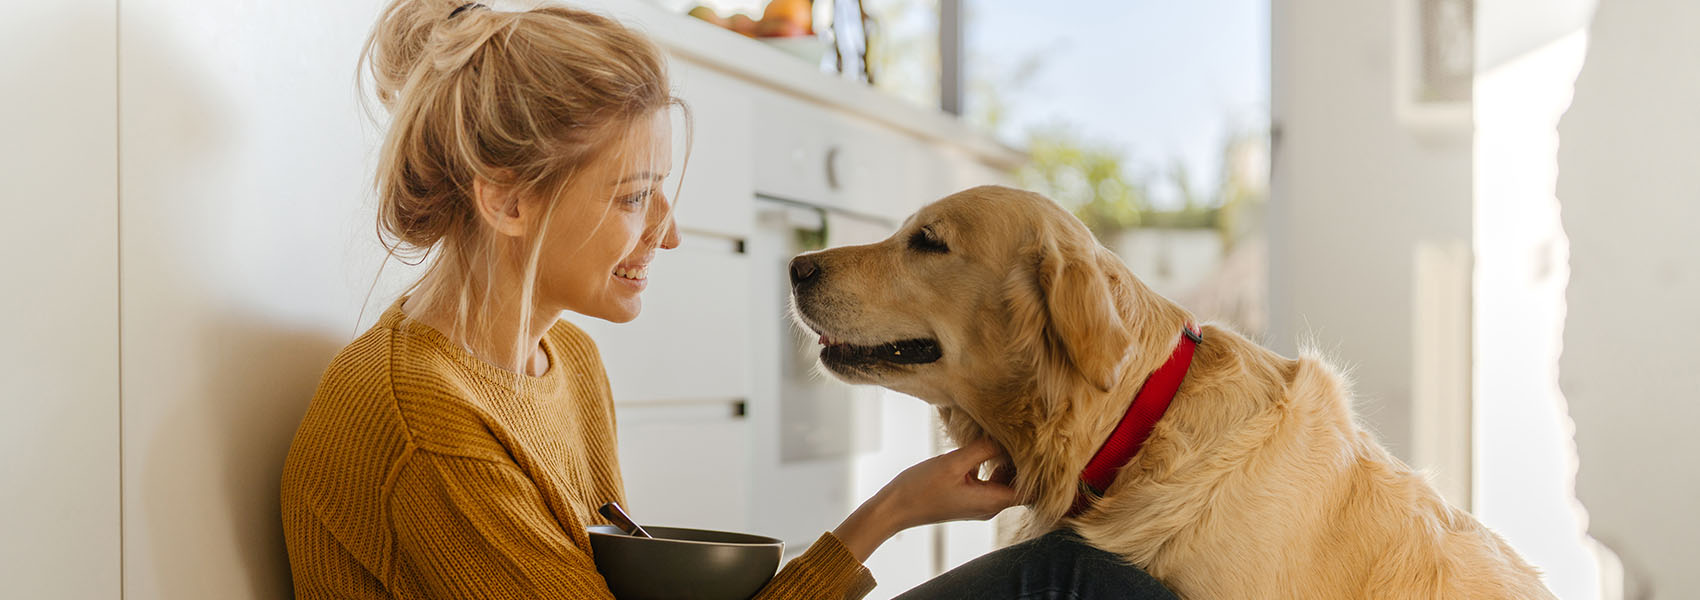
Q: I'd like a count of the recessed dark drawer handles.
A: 2